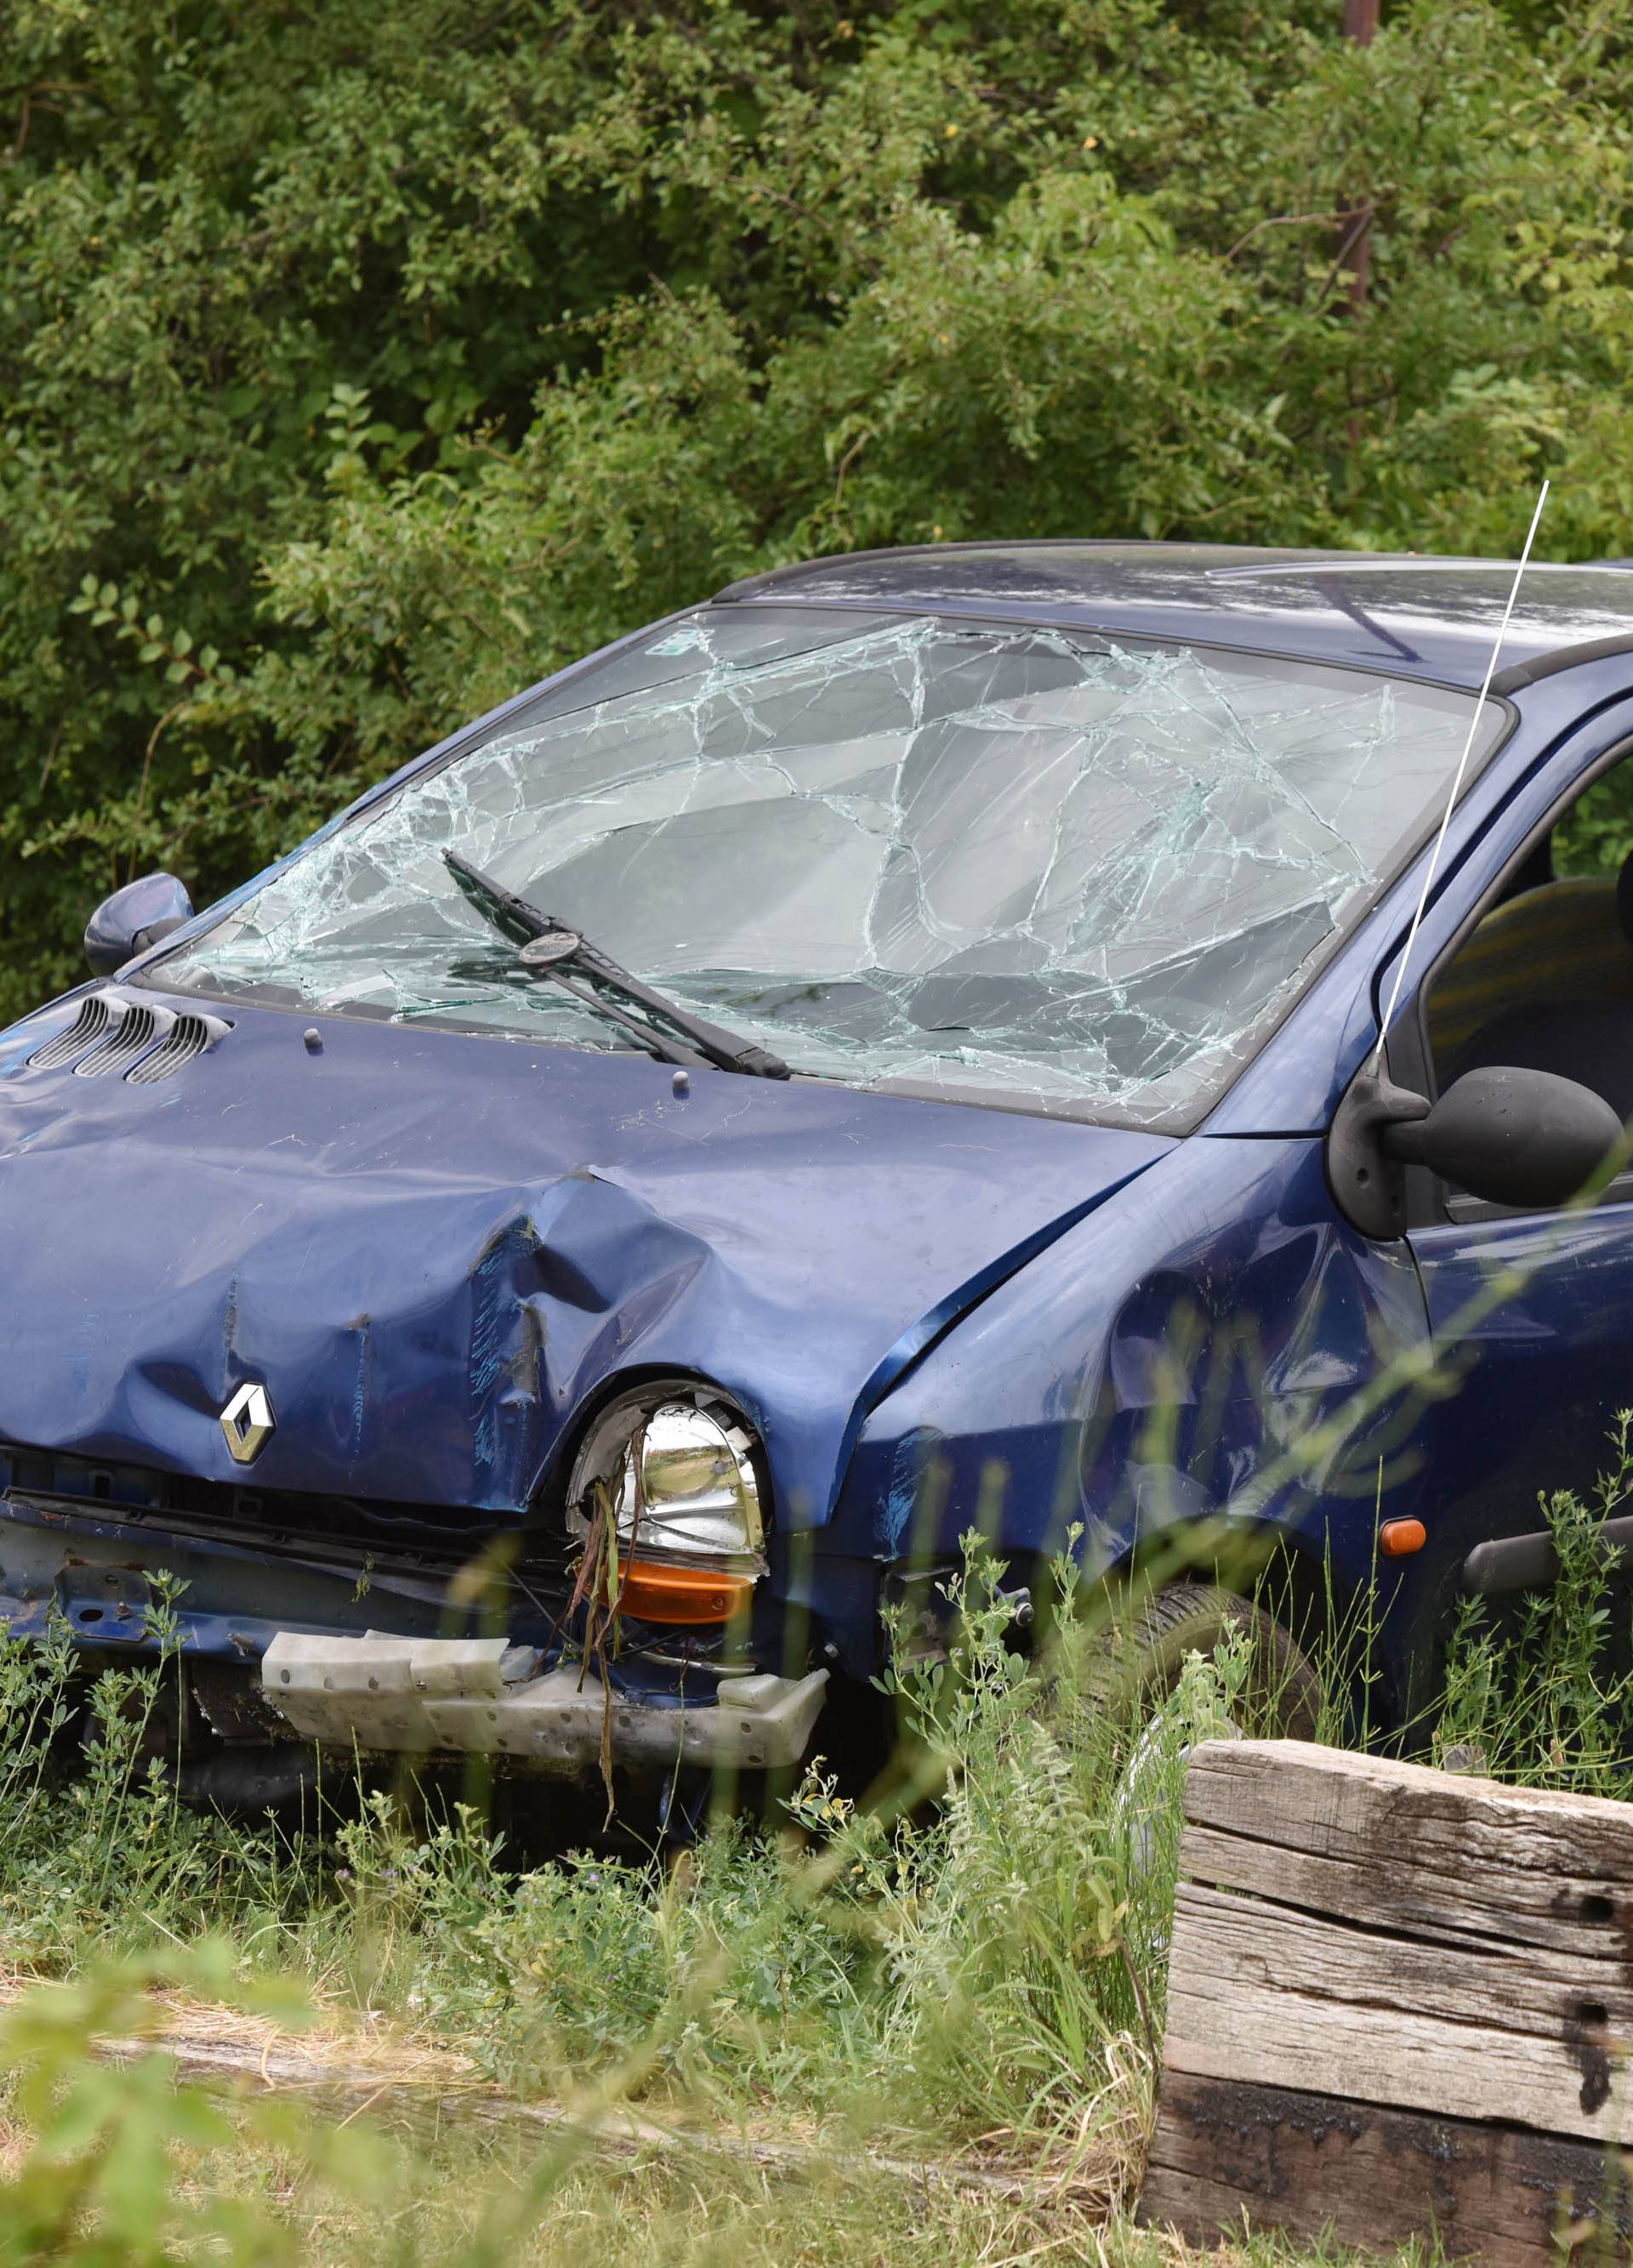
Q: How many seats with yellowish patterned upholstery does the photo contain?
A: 1